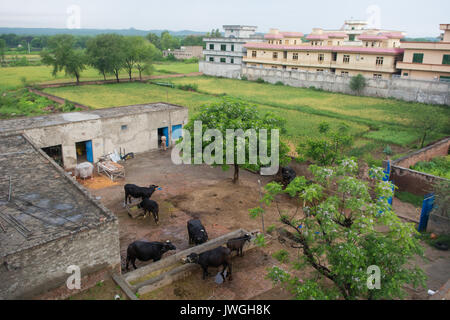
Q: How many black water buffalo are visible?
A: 7